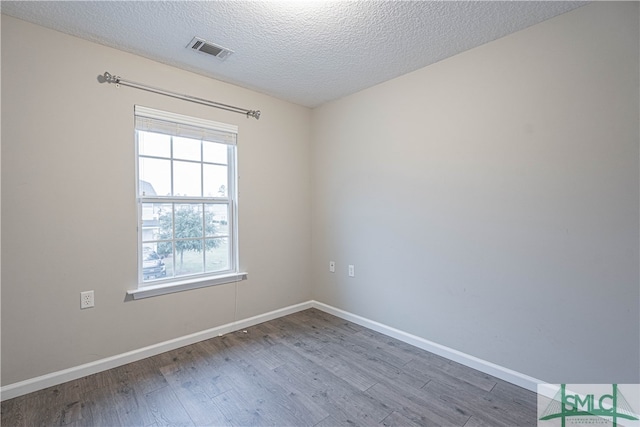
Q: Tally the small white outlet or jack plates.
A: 3